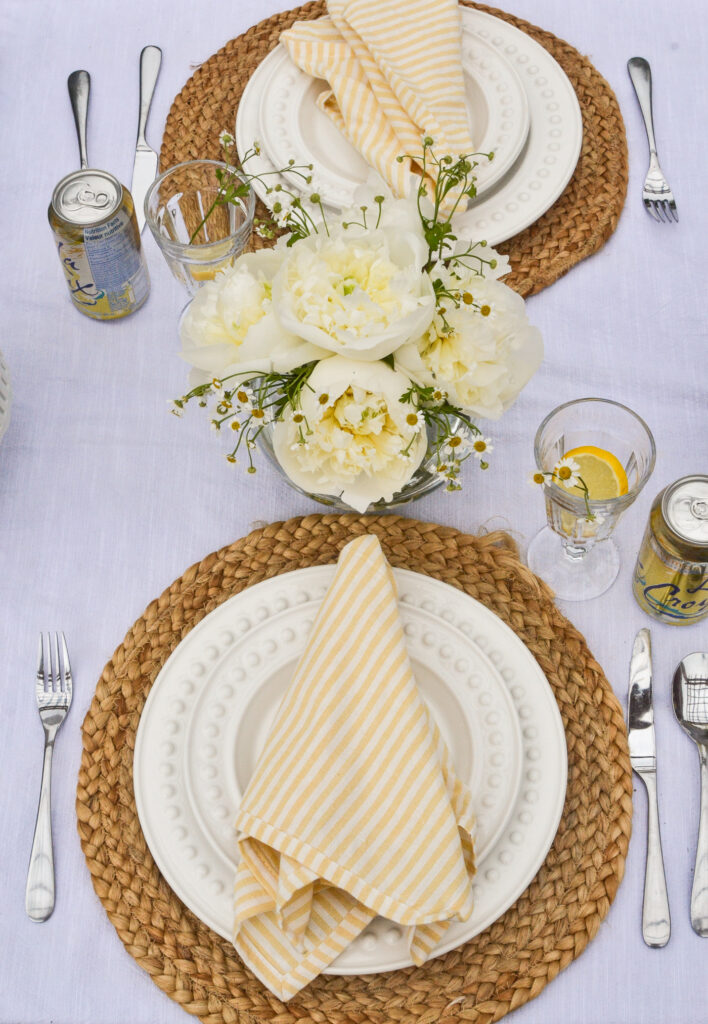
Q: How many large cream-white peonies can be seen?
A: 4